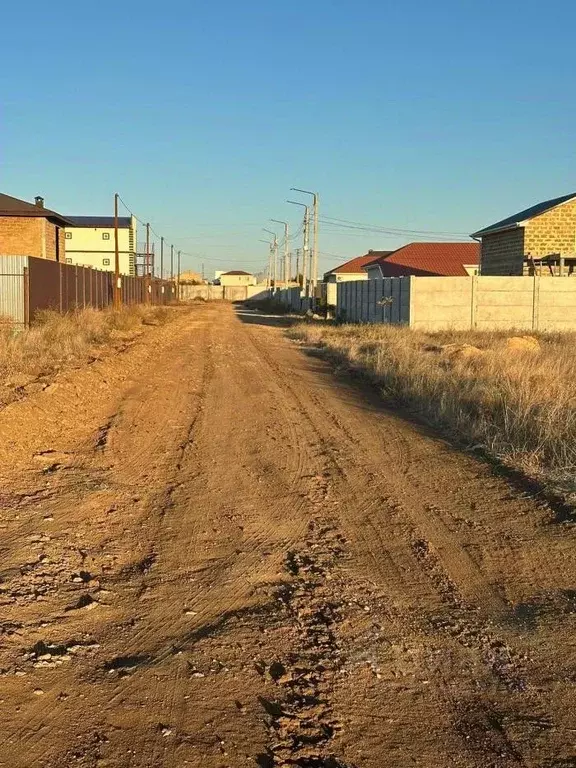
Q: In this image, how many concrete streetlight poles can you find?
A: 5